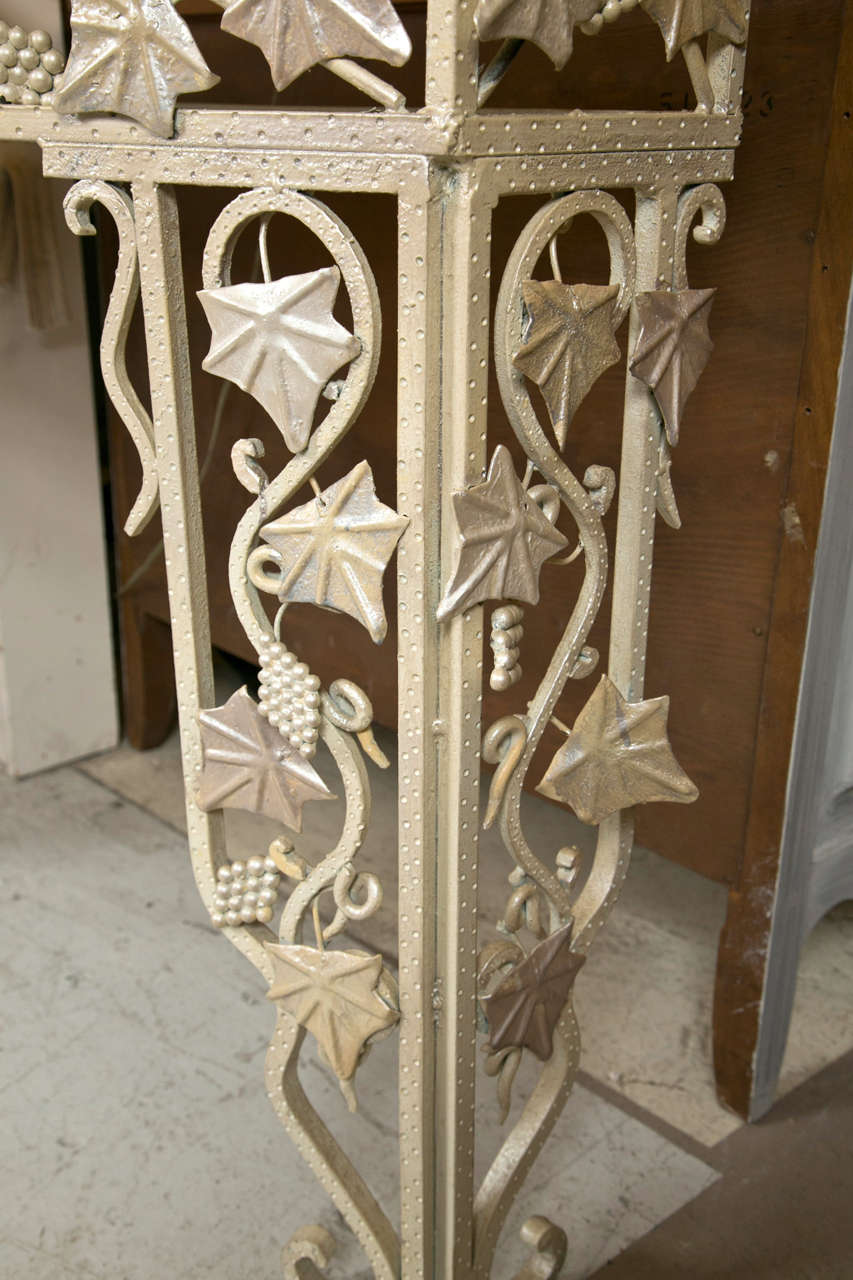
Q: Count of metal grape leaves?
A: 13